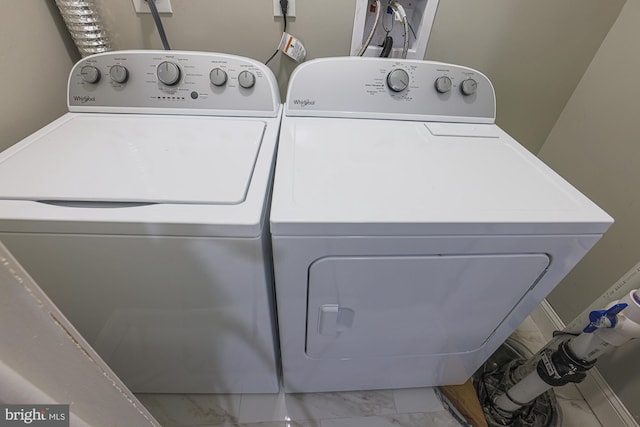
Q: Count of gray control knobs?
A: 8